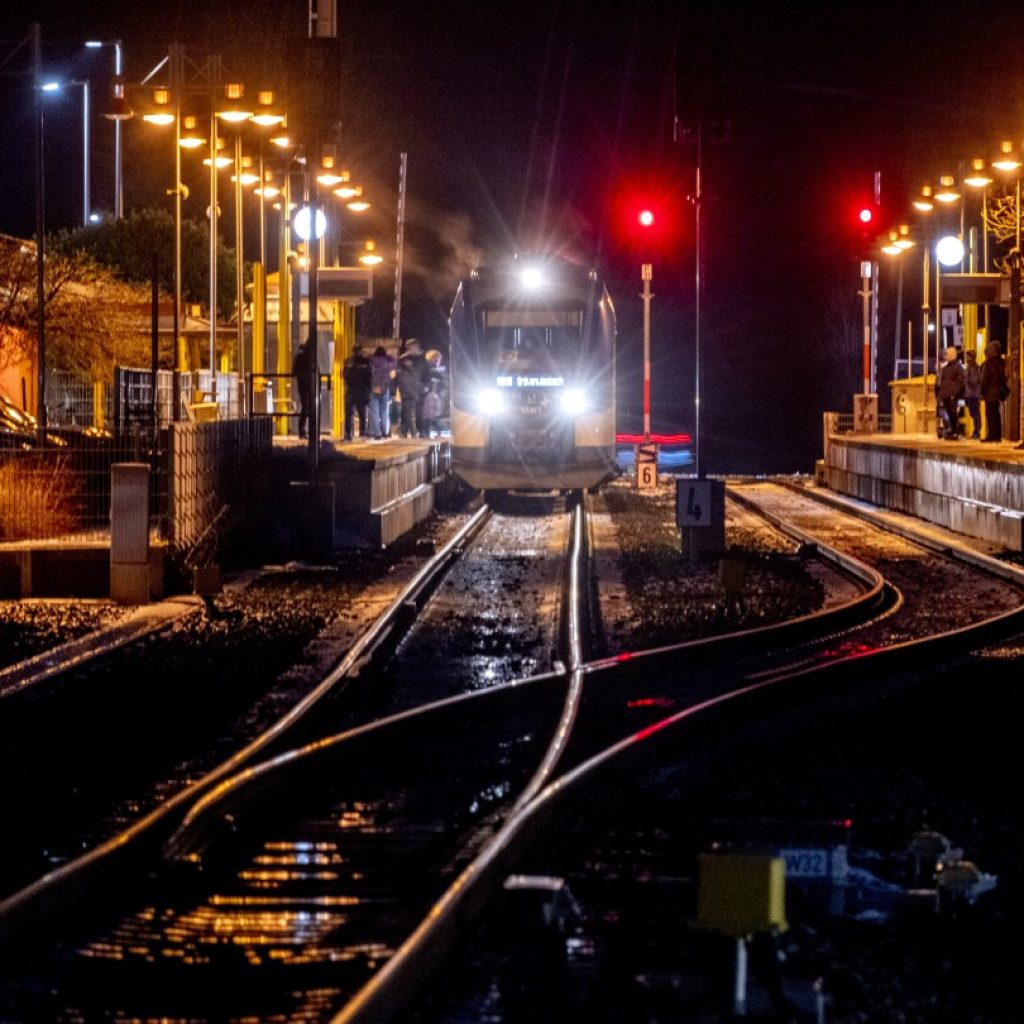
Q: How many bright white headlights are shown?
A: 3